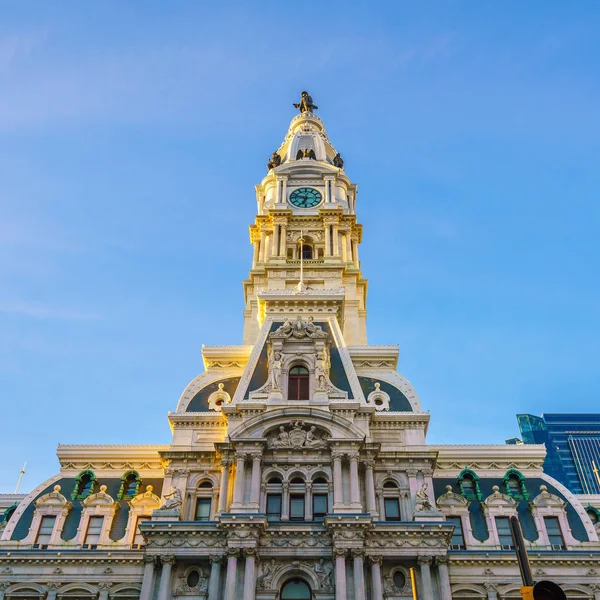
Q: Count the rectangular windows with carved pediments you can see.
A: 6